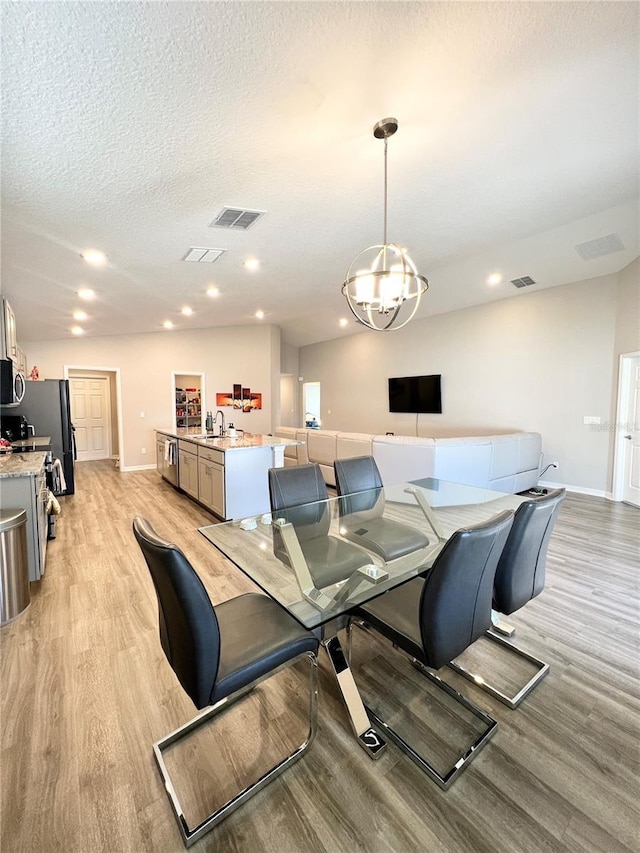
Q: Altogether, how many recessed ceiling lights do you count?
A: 11